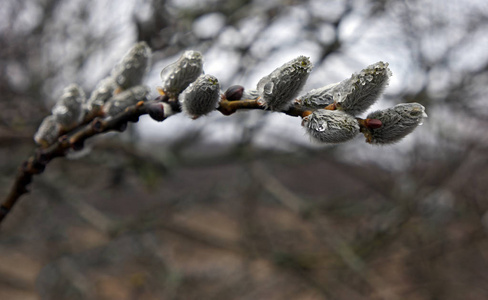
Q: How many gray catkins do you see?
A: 12